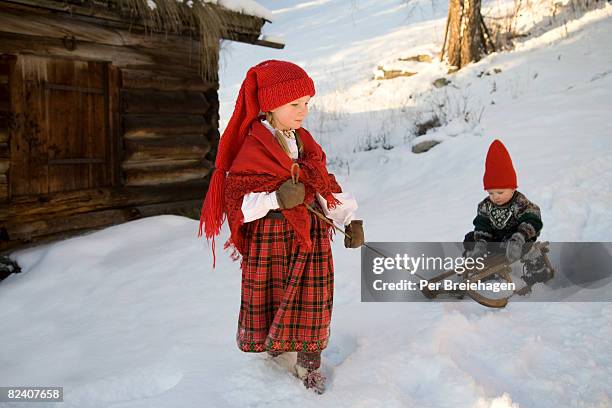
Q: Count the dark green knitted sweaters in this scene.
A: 1